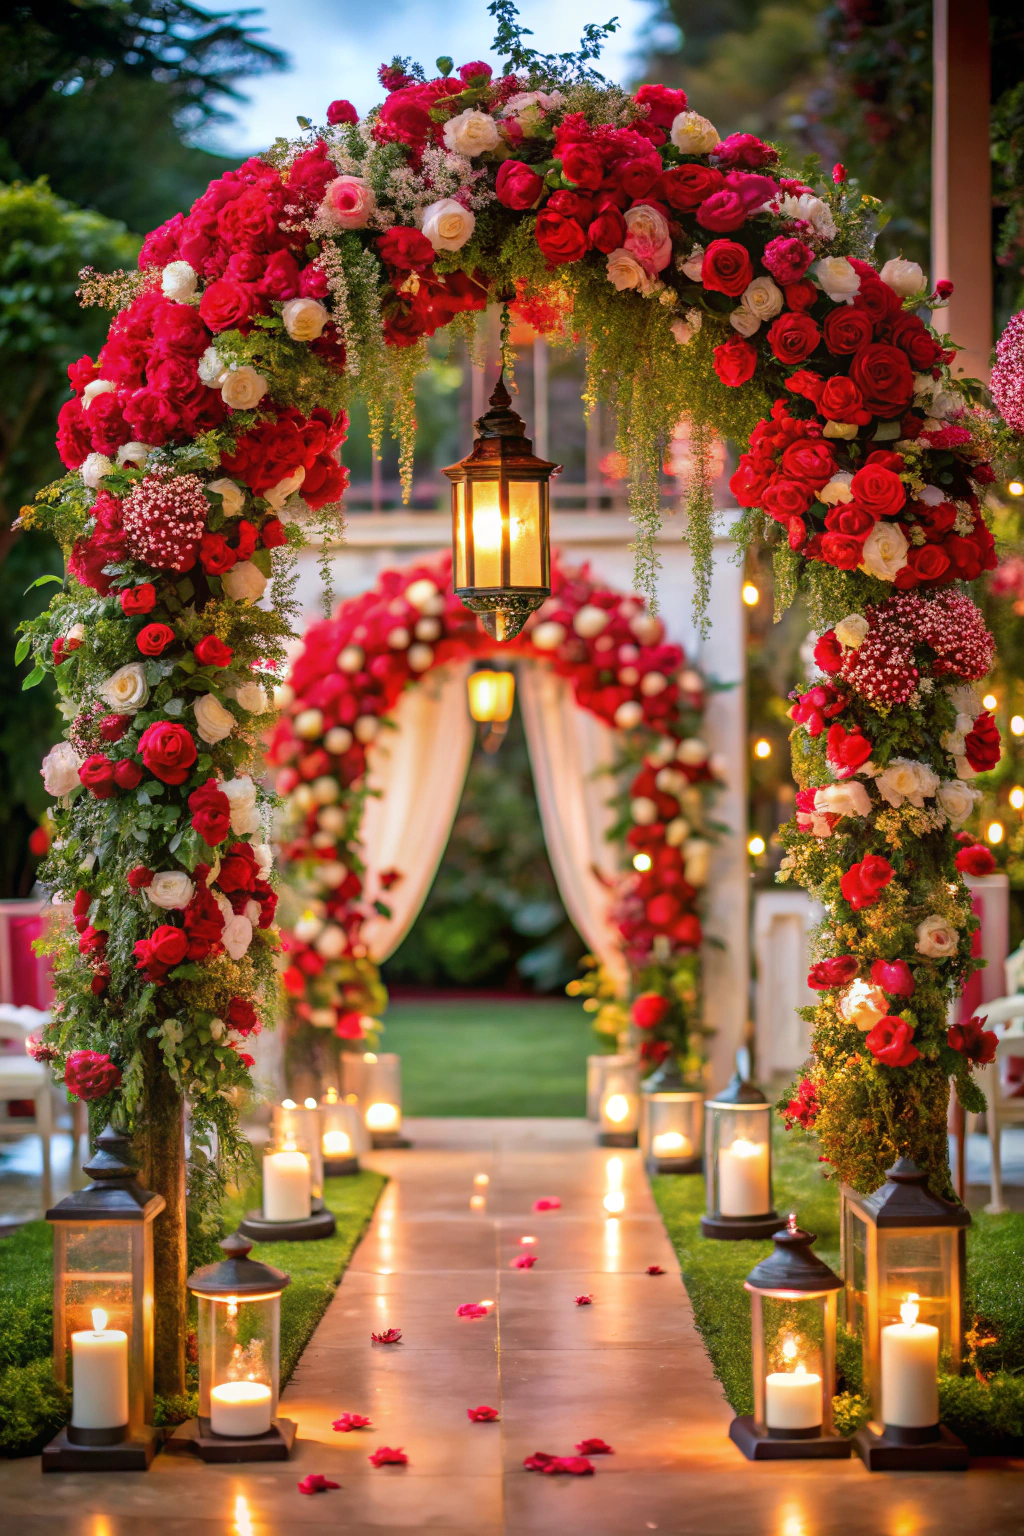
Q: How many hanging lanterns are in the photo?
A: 2